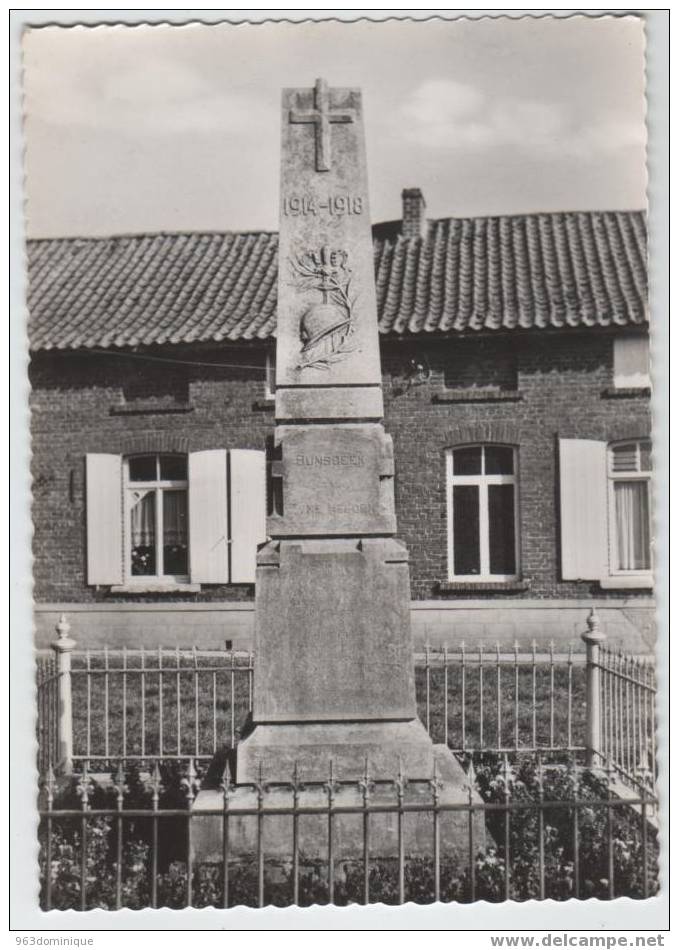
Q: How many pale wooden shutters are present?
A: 4